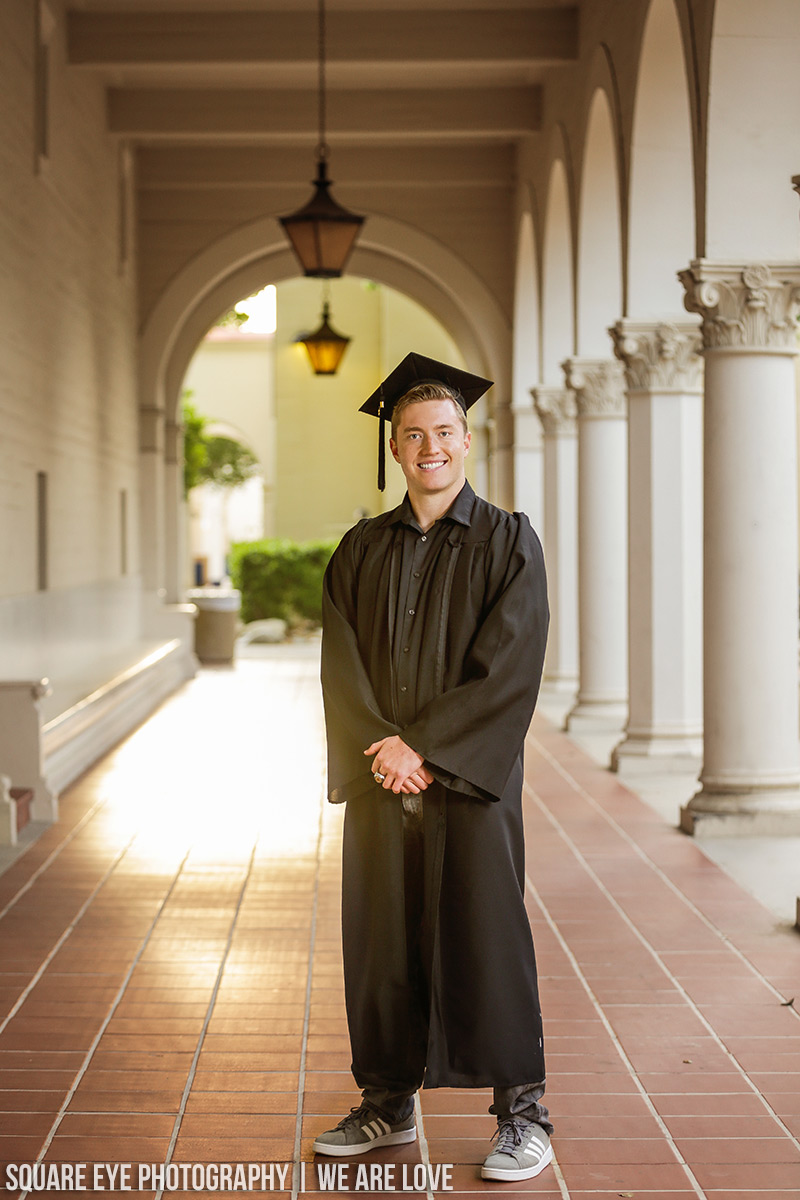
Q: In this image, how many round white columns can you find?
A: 2